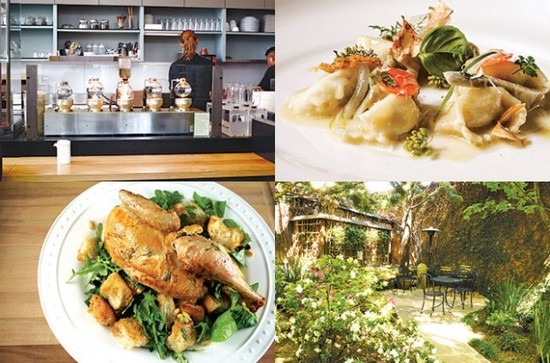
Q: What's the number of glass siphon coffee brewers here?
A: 5